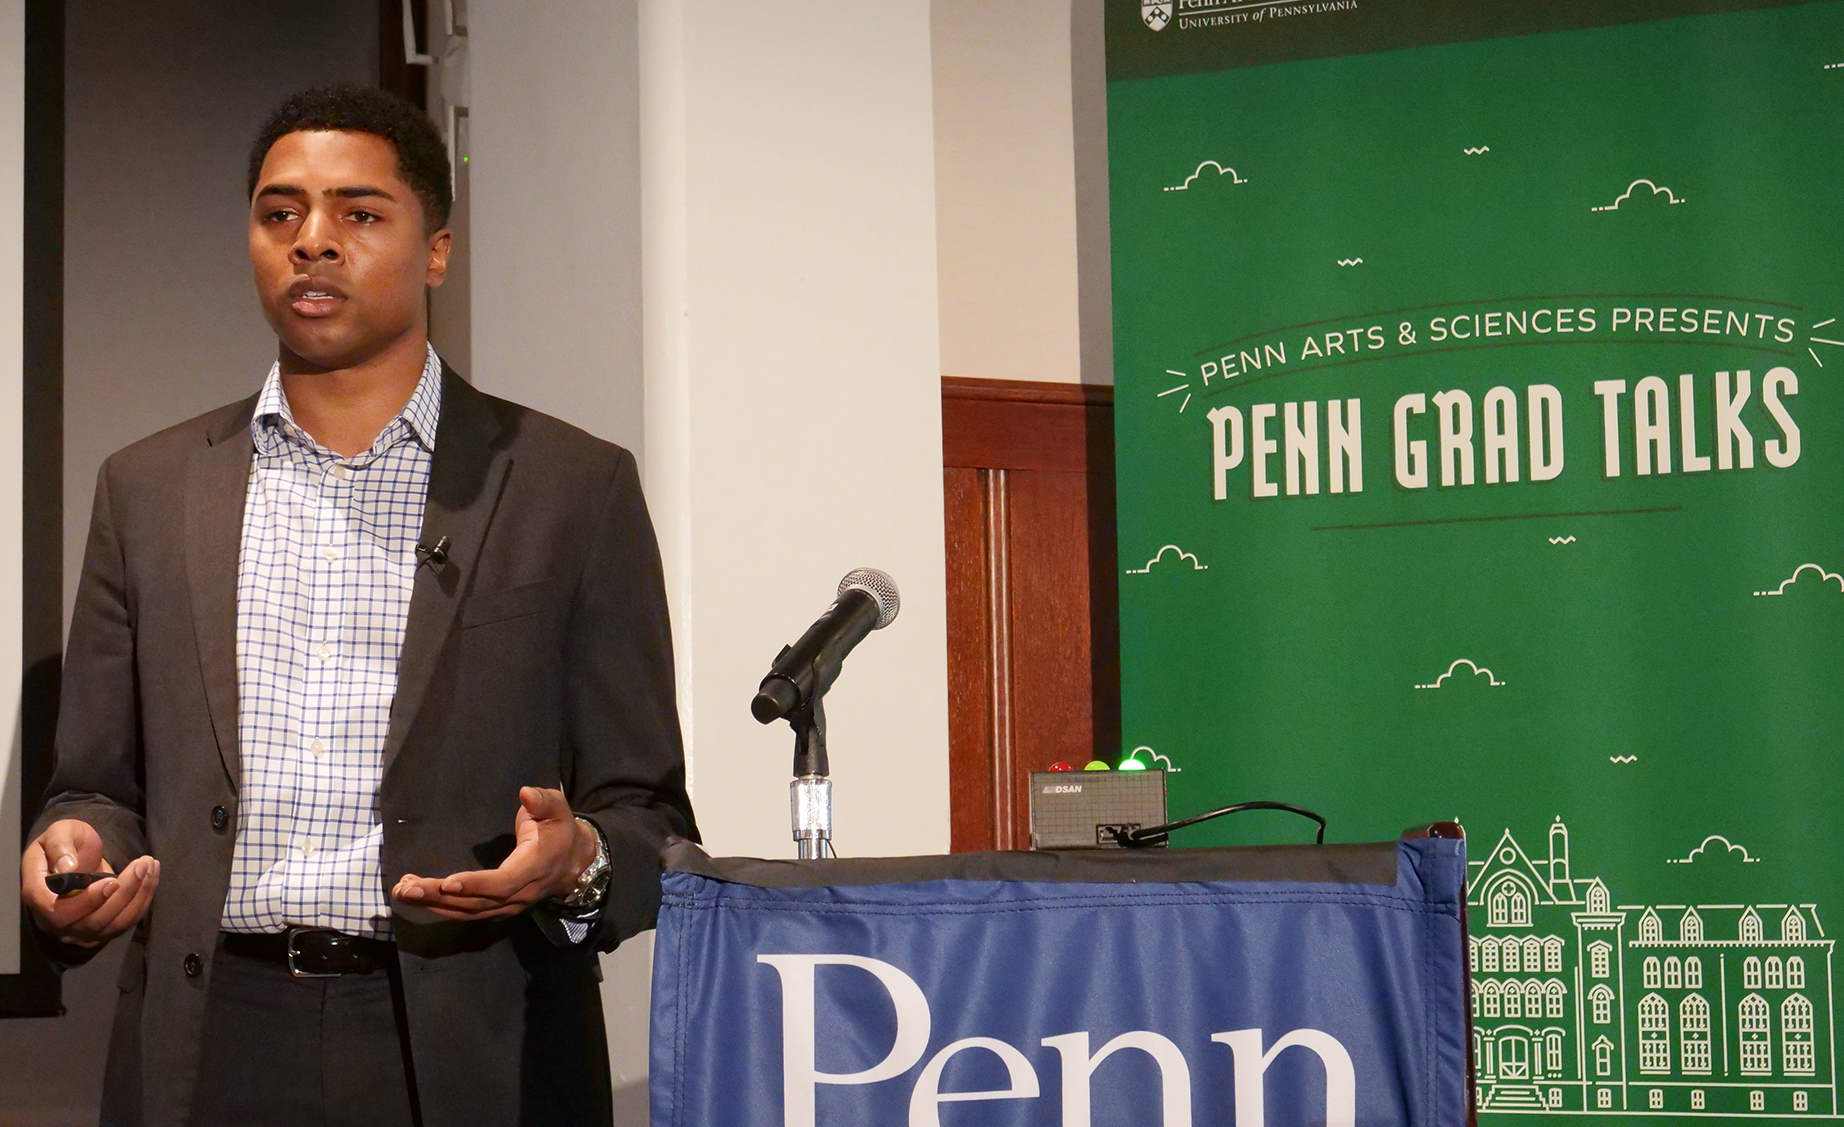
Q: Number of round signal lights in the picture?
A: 3